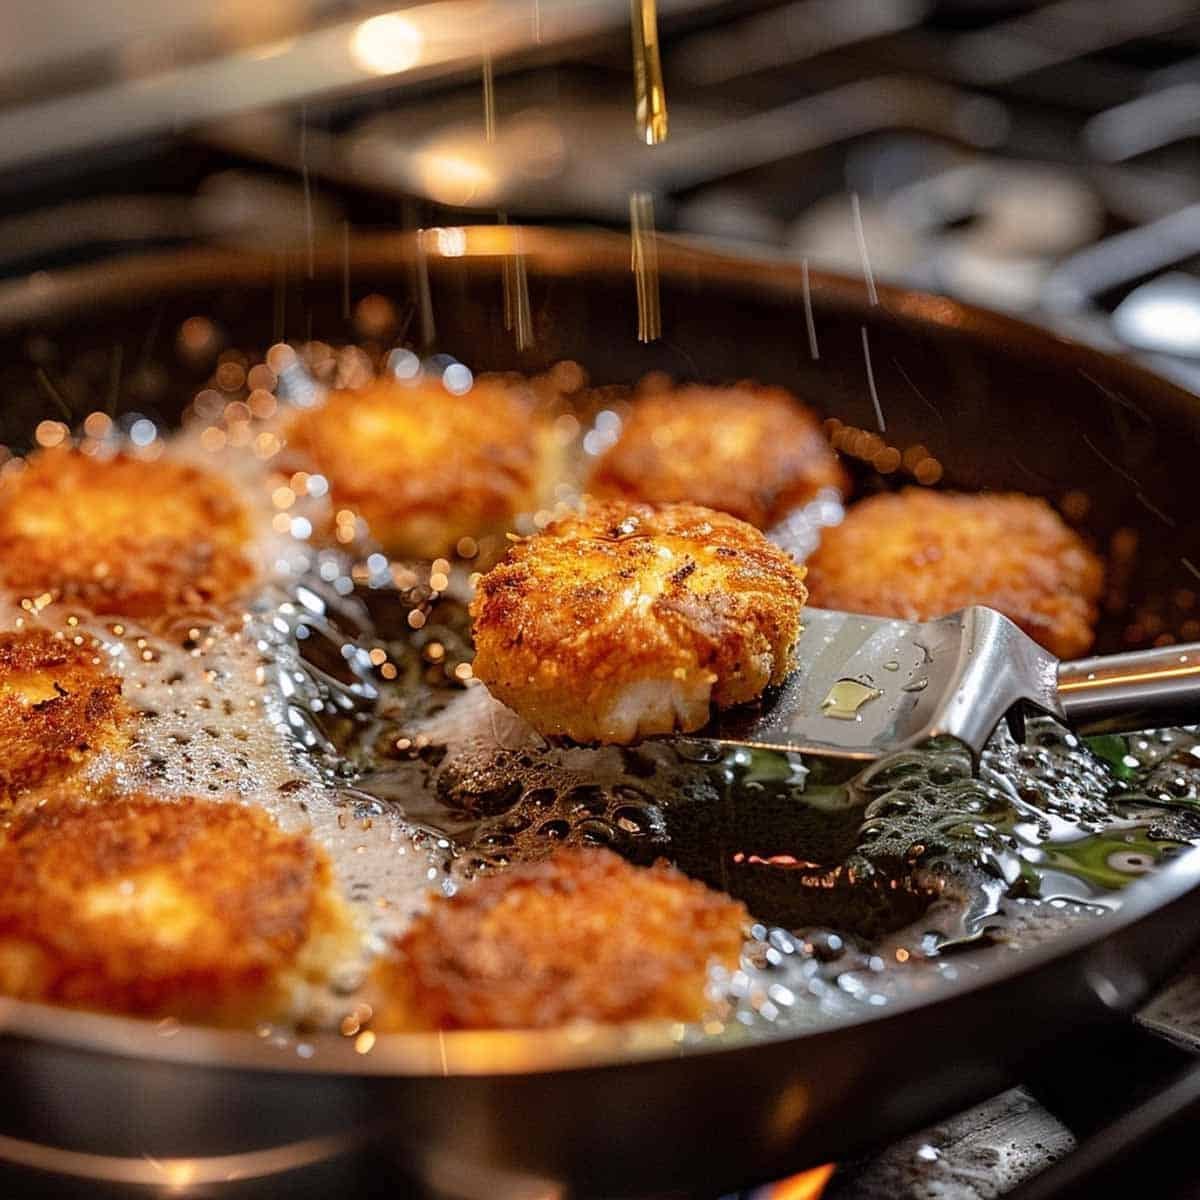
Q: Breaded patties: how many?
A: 8